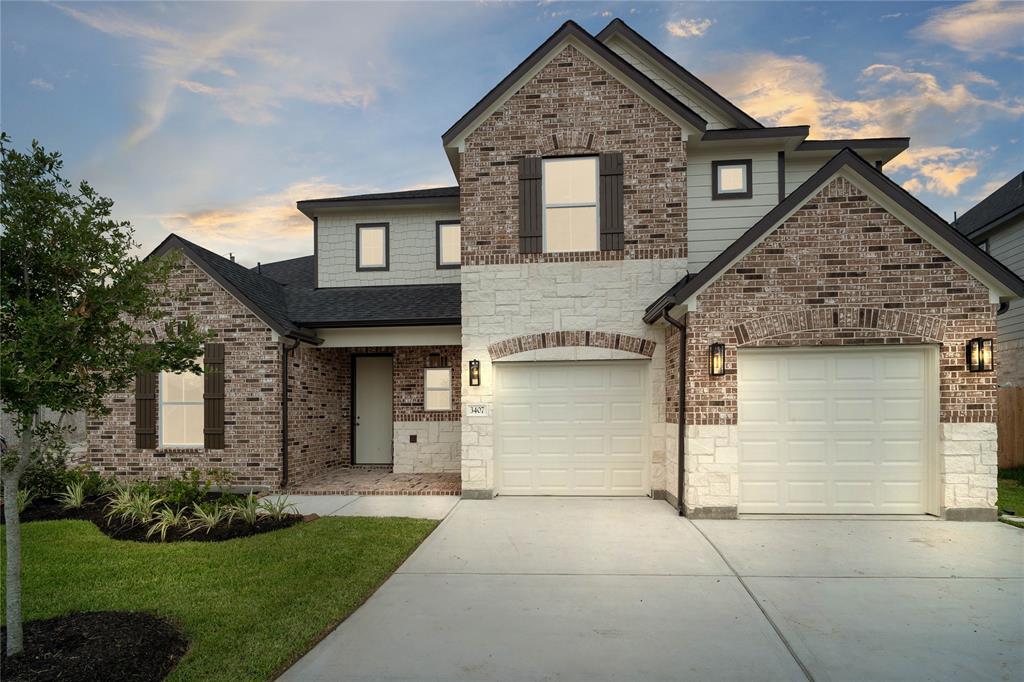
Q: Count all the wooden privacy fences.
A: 1